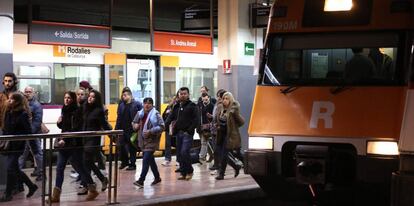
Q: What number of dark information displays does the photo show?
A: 2